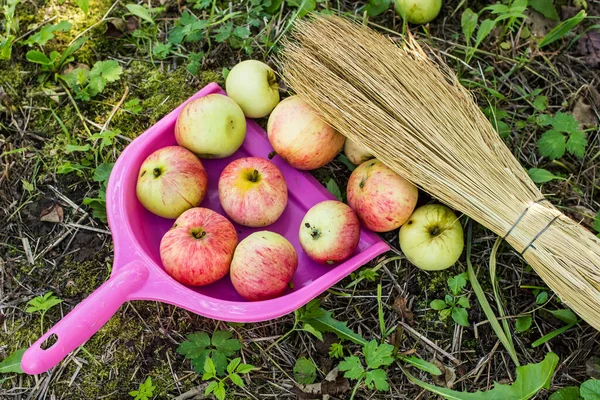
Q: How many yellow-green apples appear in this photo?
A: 4